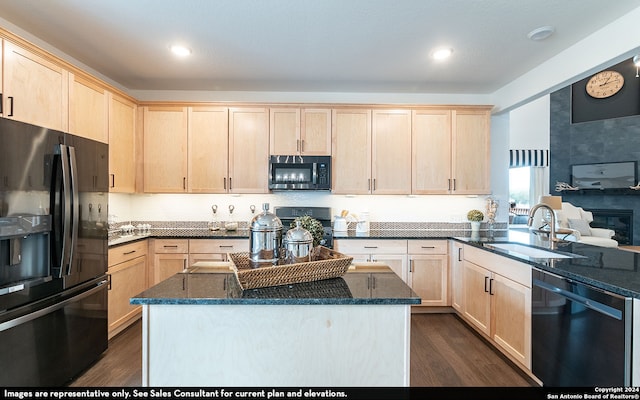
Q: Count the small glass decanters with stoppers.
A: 3